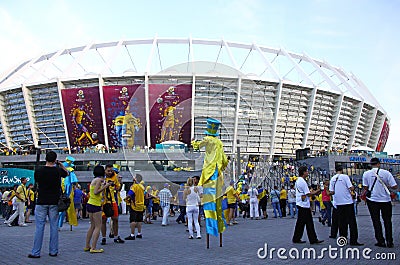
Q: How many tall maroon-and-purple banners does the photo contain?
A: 3